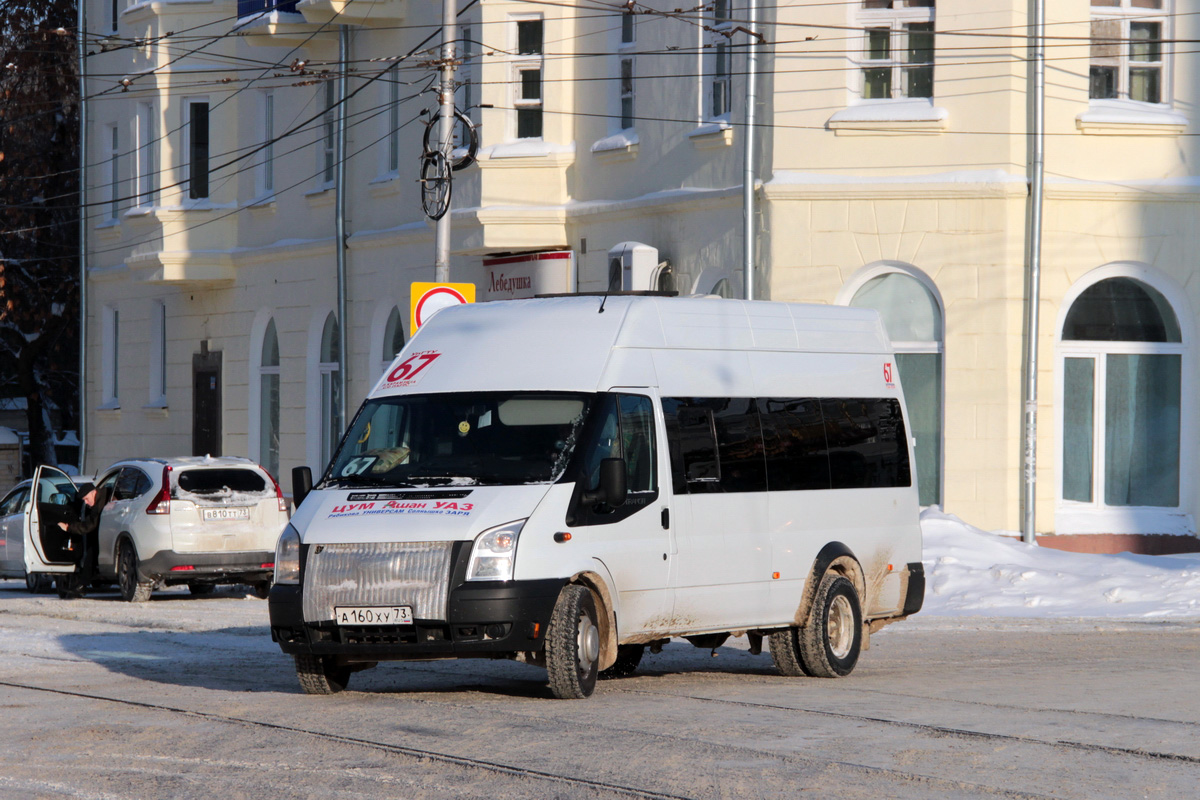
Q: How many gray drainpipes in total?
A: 4